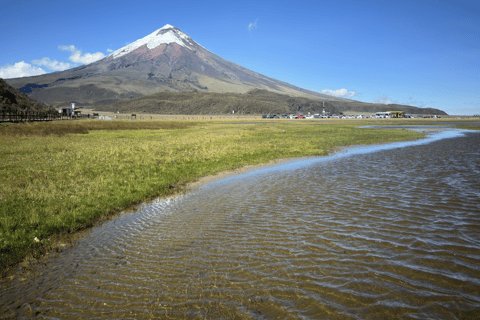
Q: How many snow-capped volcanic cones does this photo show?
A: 1